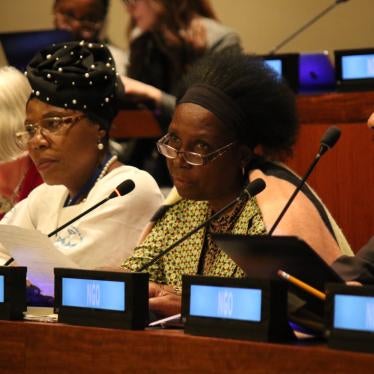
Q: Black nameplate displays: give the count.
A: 6